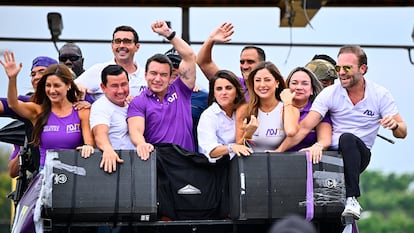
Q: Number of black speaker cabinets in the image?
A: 2